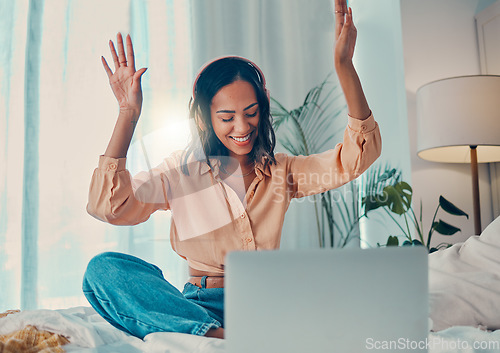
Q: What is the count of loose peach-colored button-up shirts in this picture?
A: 1